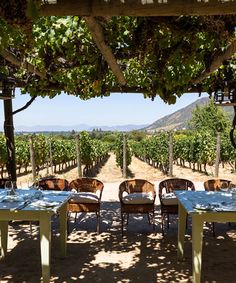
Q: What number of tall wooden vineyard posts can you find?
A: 5